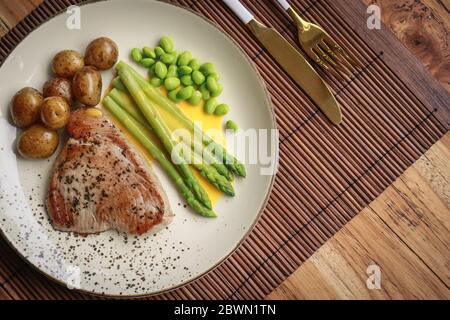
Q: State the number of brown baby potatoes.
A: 7